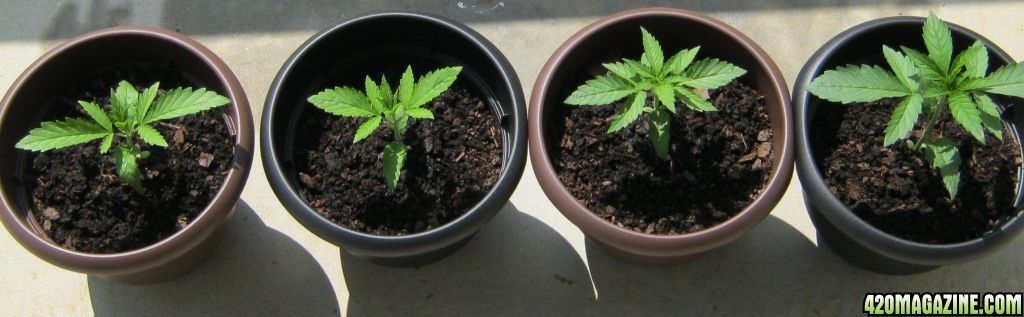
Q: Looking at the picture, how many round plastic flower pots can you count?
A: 4